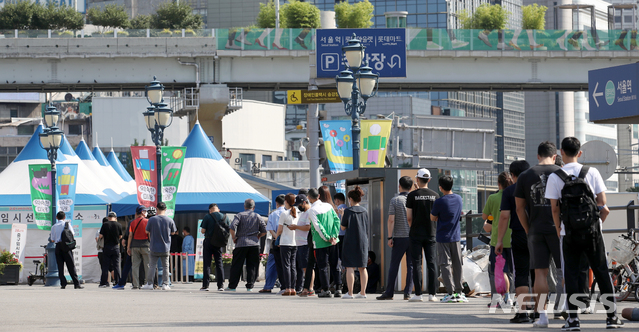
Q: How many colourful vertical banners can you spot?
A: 6